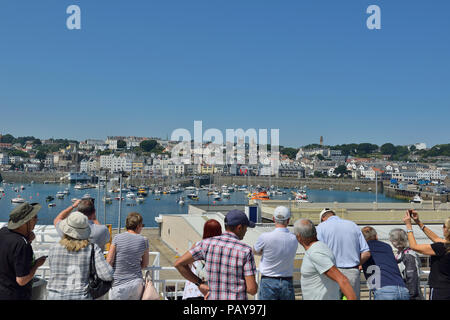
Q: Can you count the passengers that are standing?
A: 12